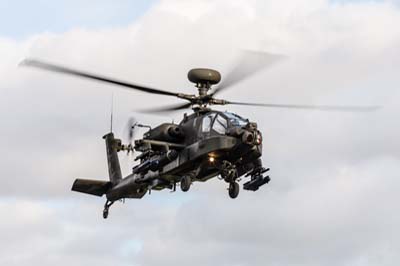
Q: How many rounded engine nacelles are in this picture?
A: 1